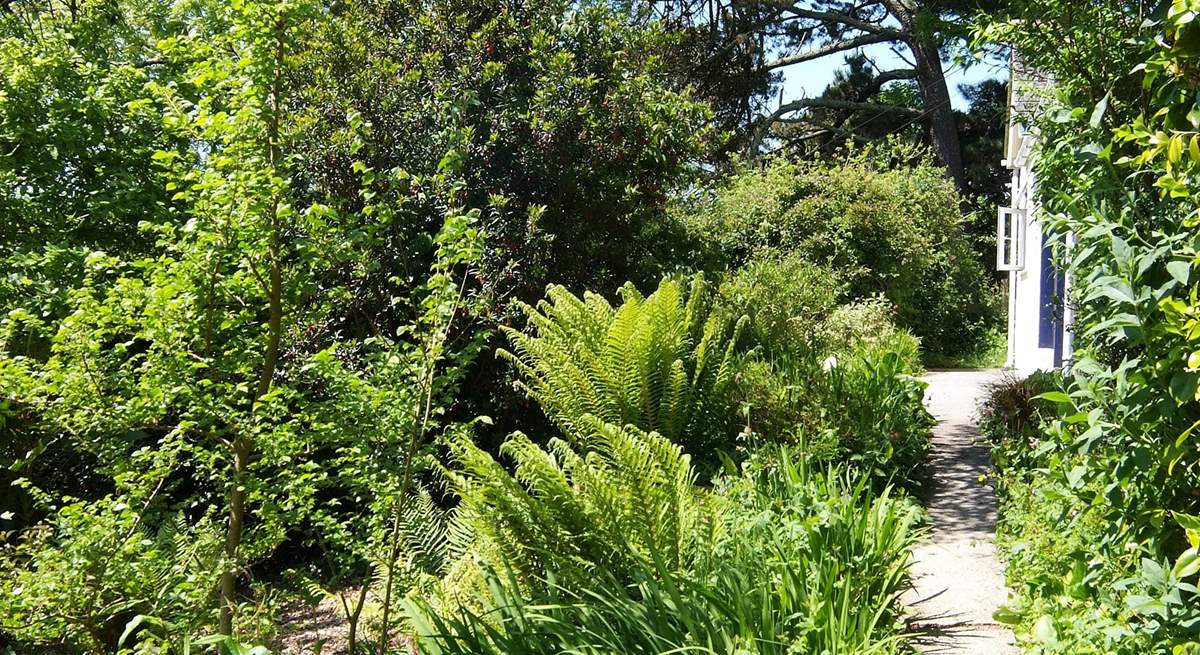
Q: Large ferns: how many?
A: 2